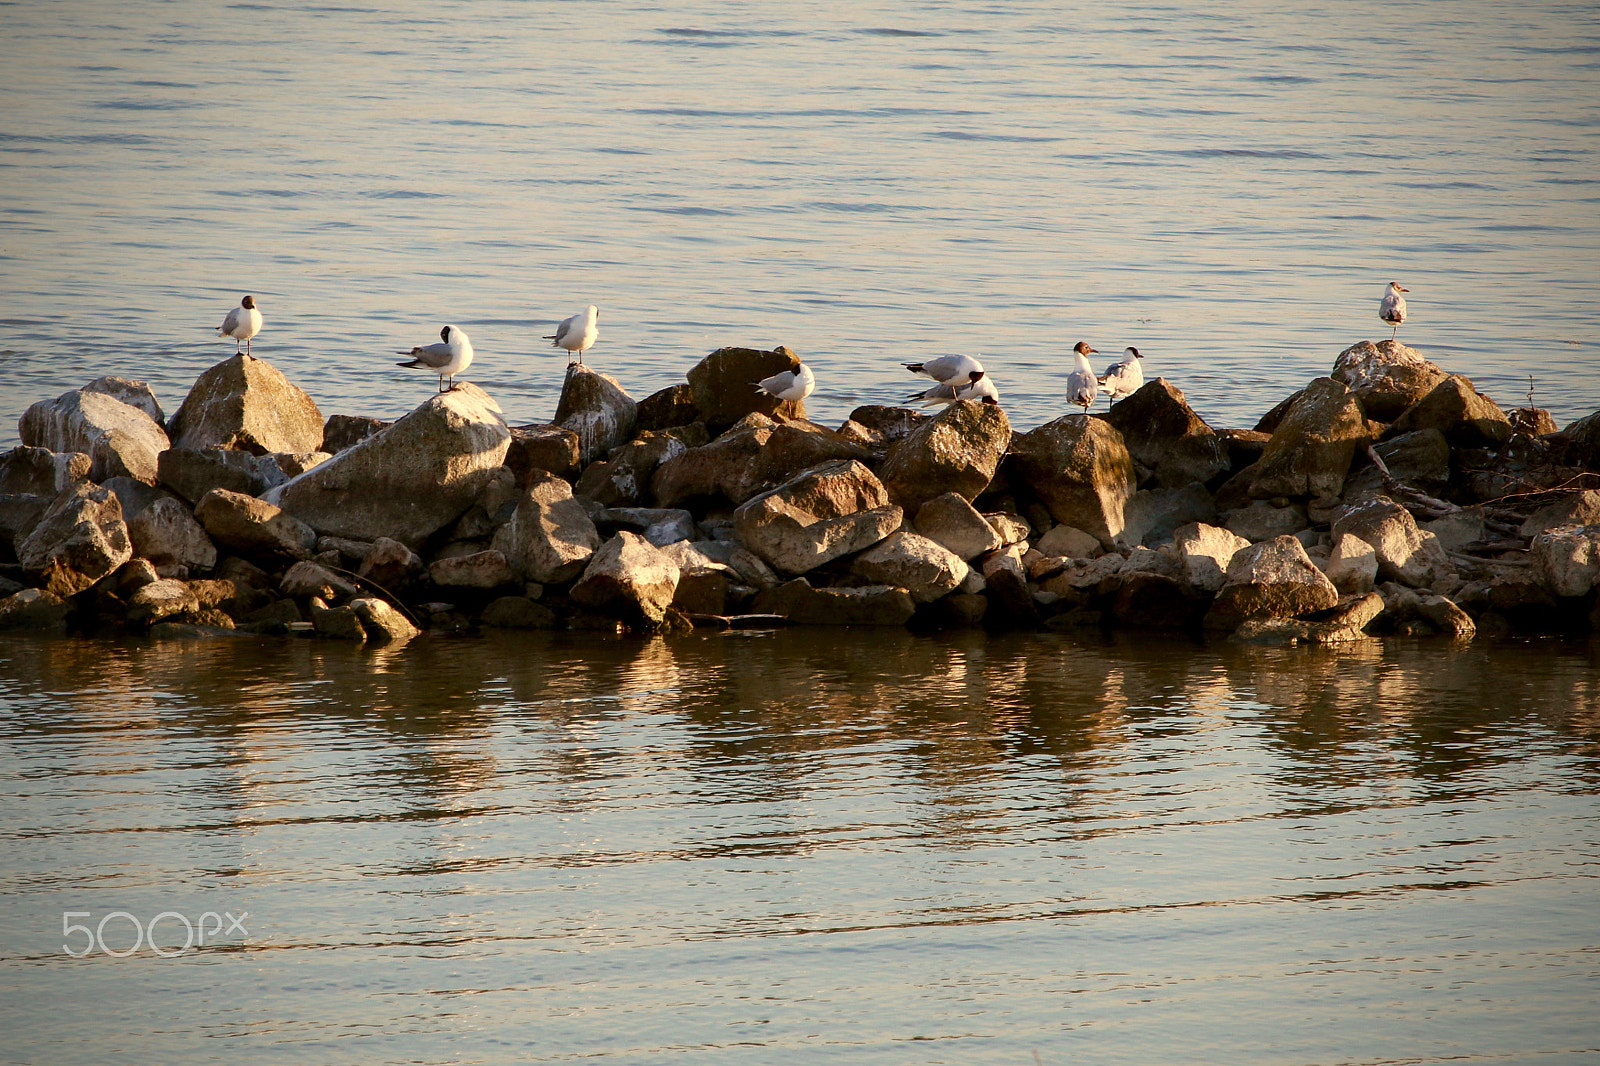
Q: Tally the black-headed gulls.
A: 9